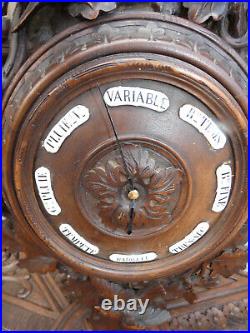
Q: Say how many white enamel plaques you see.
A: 8